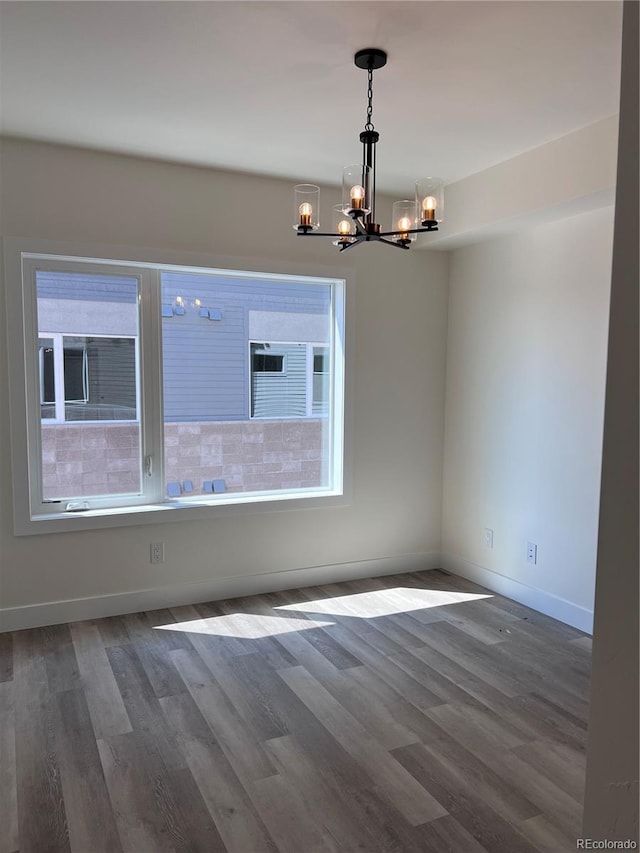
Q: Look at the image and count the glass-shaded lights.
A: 5